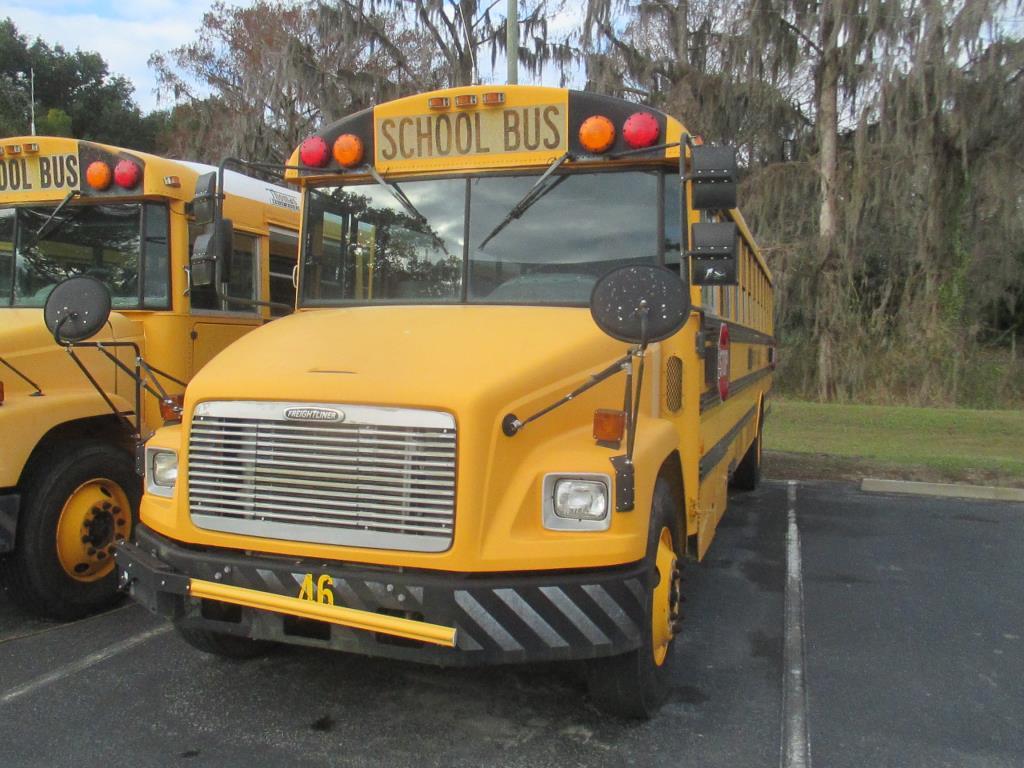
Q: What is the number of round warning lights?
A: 6